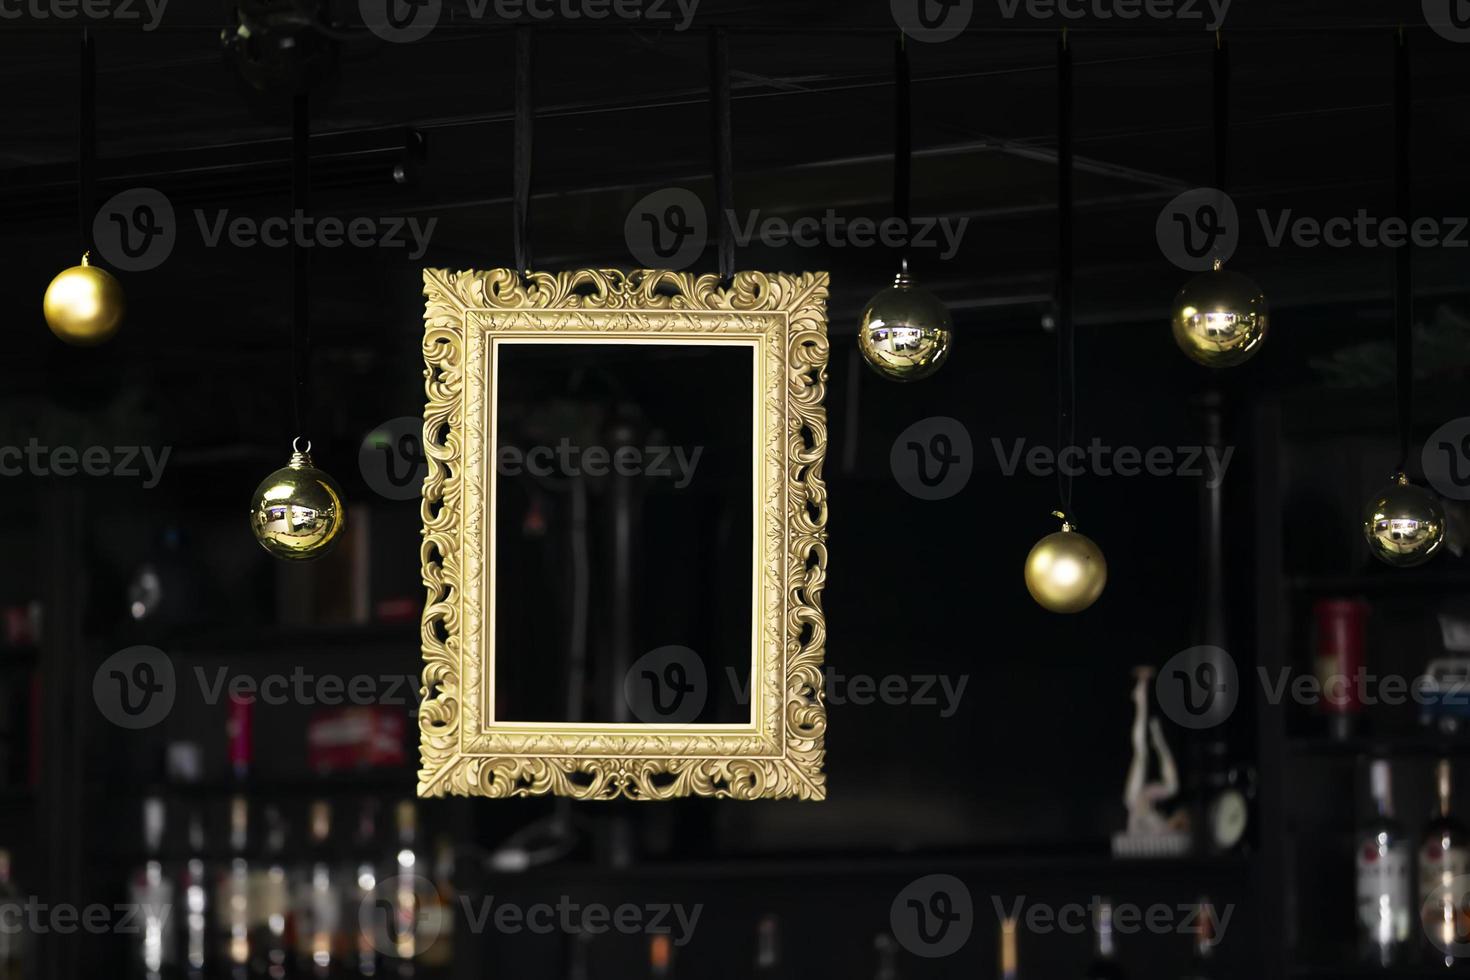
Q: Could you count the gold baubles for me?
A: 6